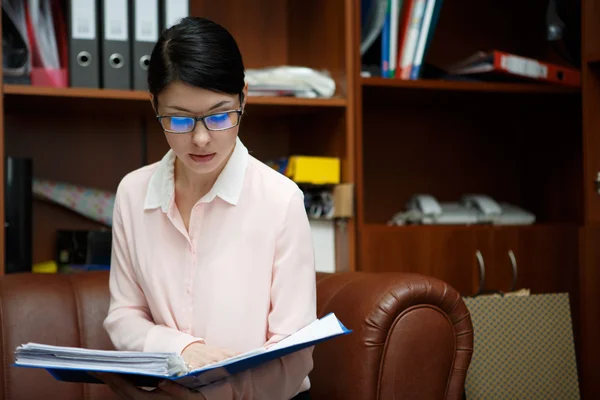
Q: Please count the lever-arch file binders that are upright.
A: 4